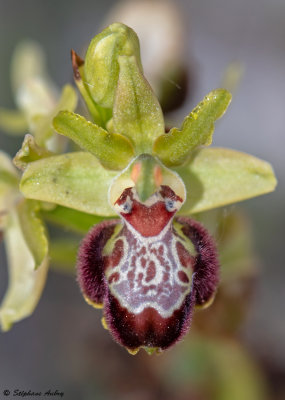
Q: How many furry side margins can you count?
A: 2